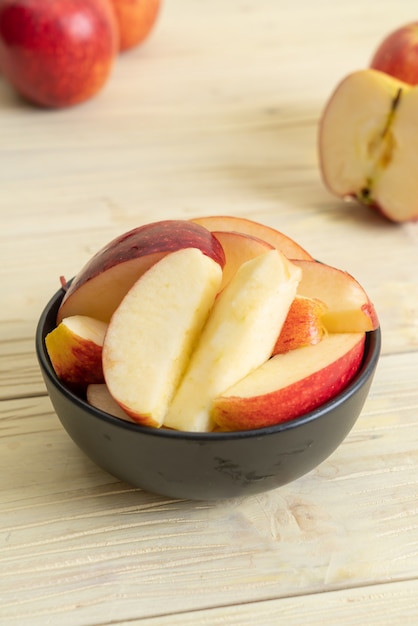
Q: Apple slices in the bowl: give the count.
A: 10